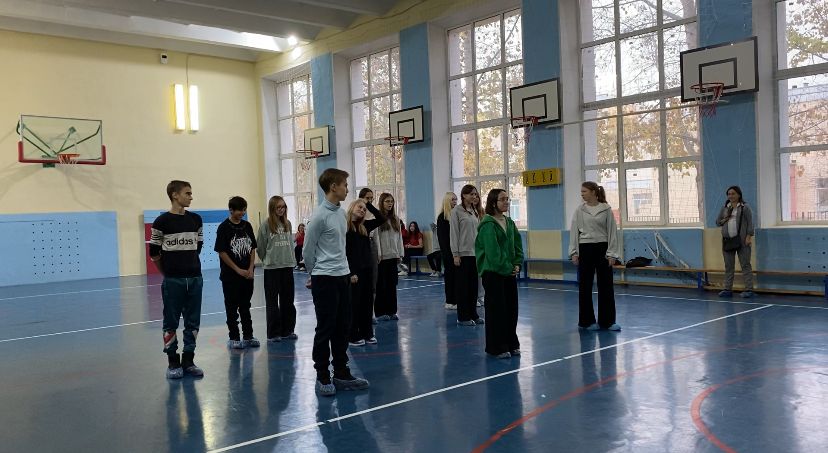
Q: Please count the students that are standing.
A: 12